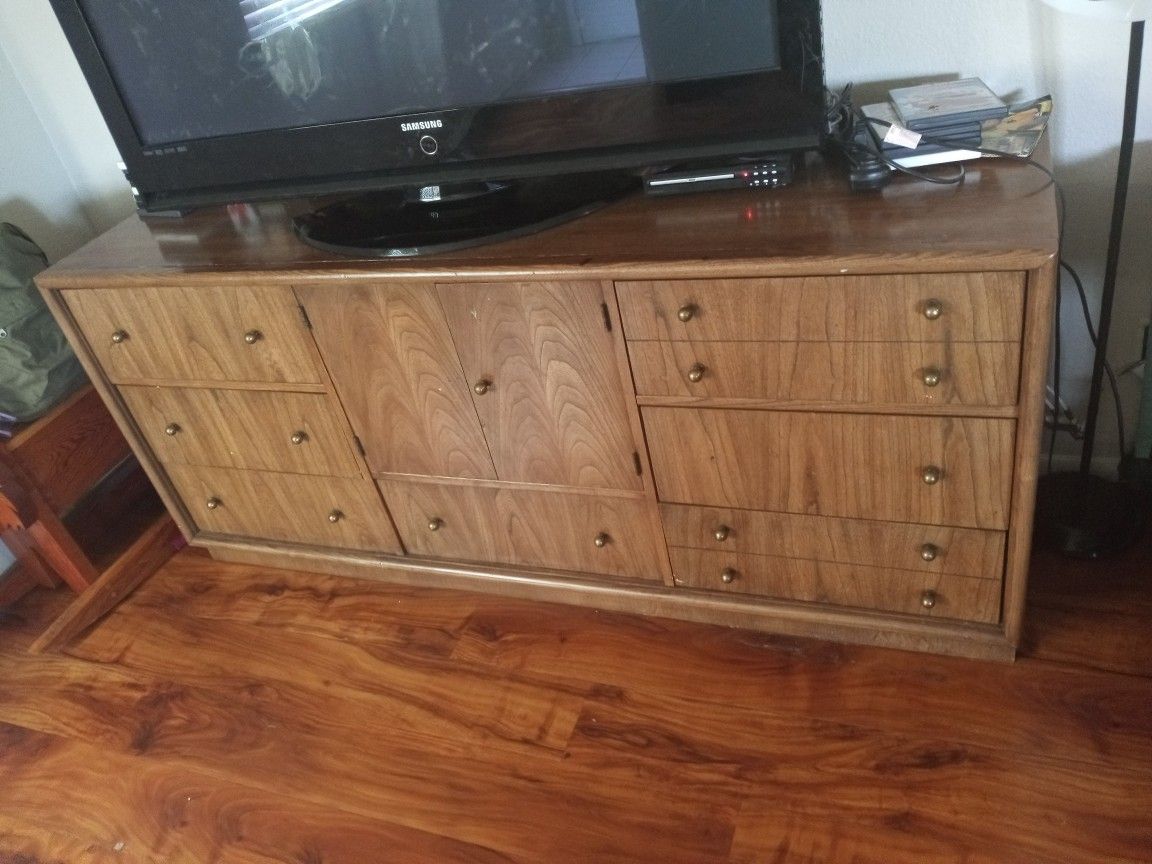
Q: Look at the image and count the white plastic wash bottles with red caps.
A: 0